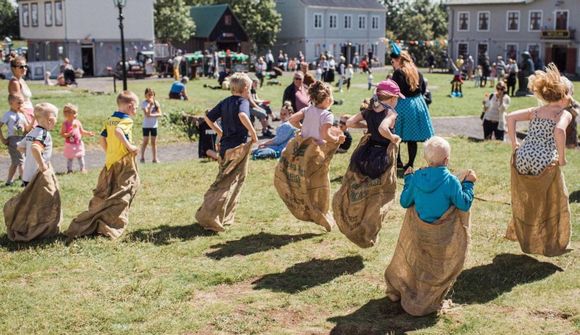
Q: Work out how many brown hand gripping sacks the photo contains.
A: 7